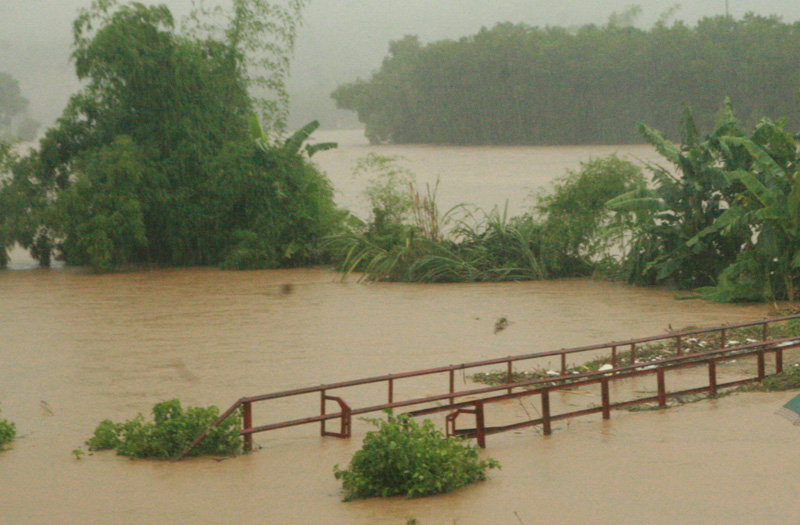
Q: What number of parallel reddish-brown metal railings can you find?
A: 2